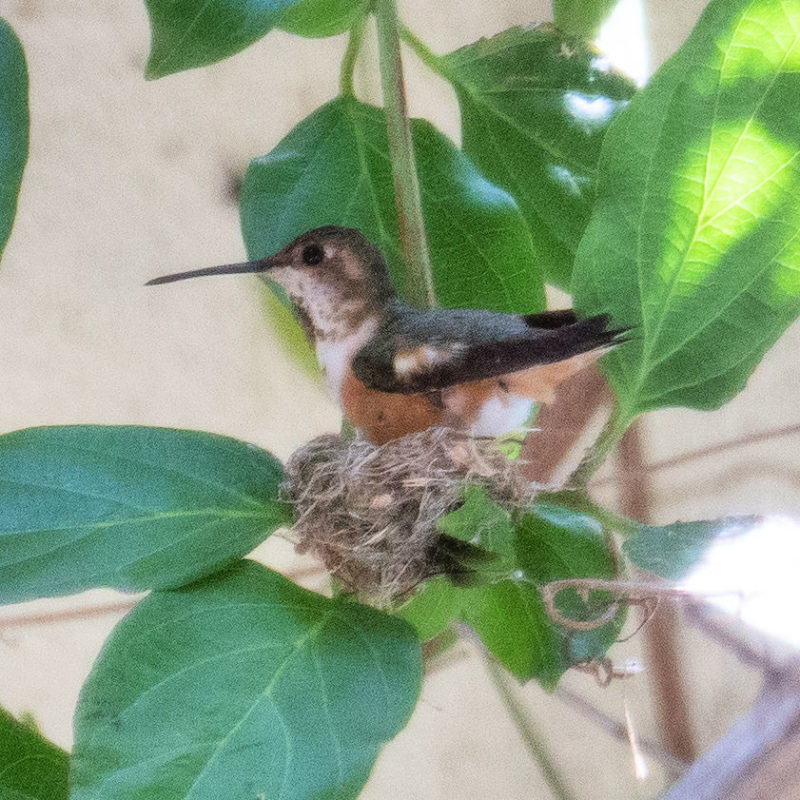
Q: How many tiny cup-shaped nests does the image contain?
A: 1